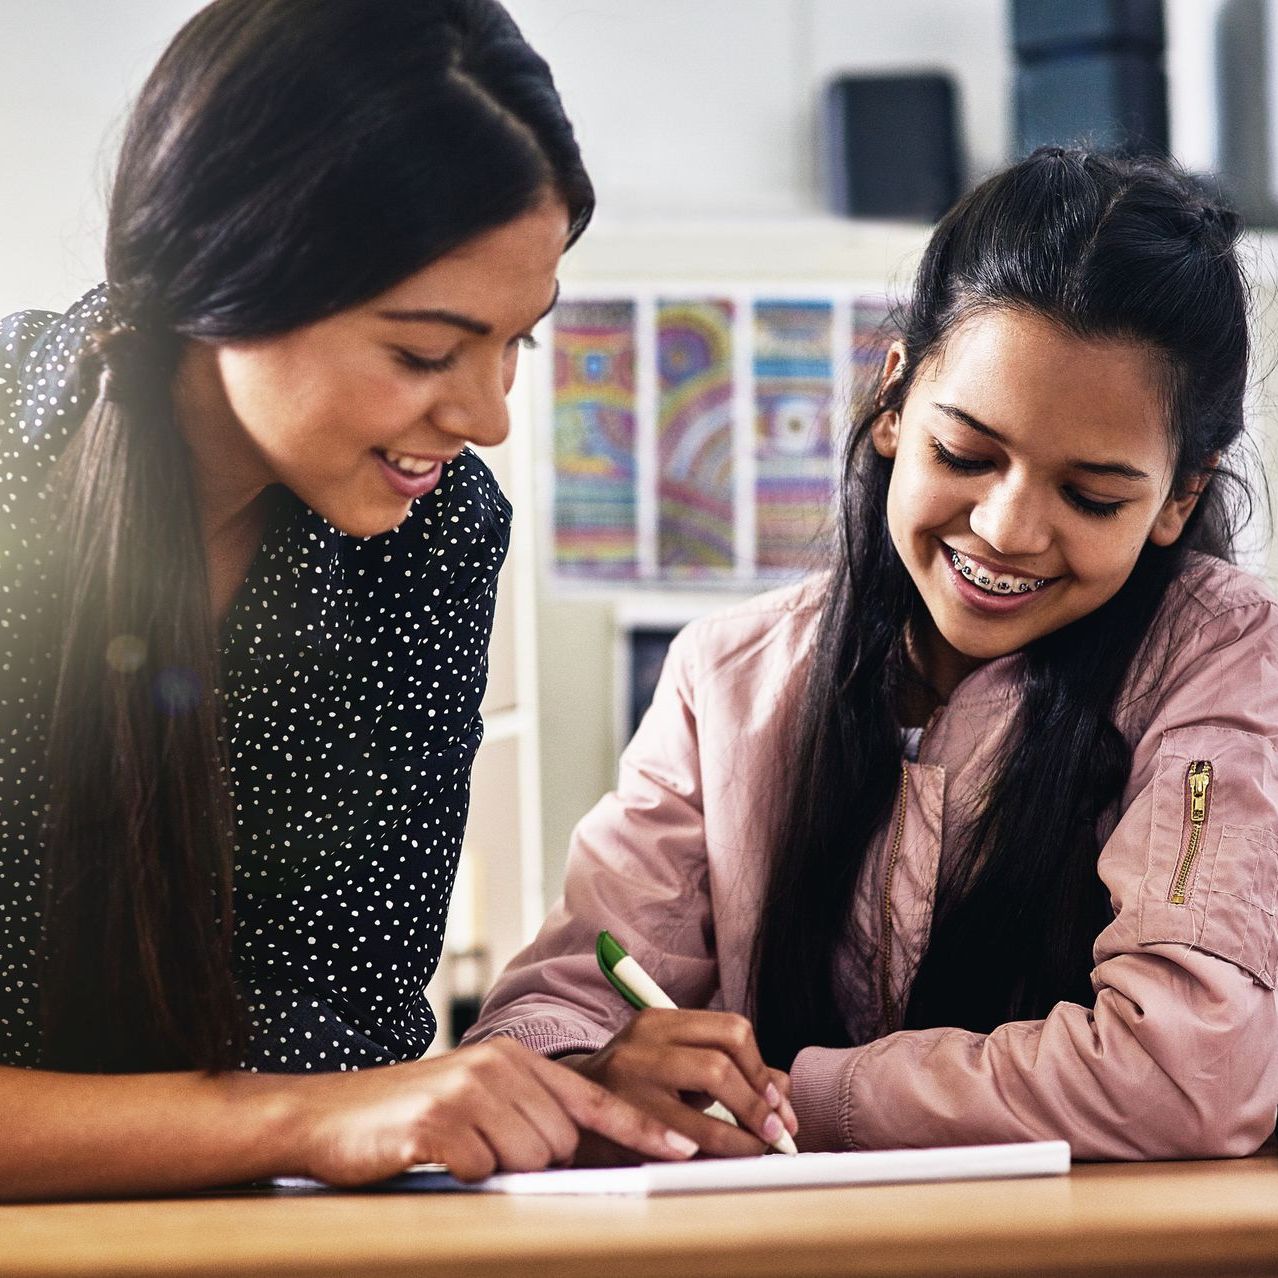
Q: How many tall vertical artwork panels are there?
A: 4